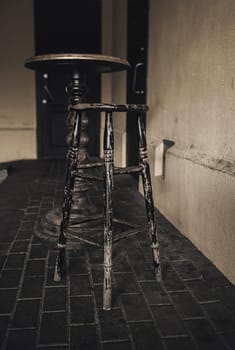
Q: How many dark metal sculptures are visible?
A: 0